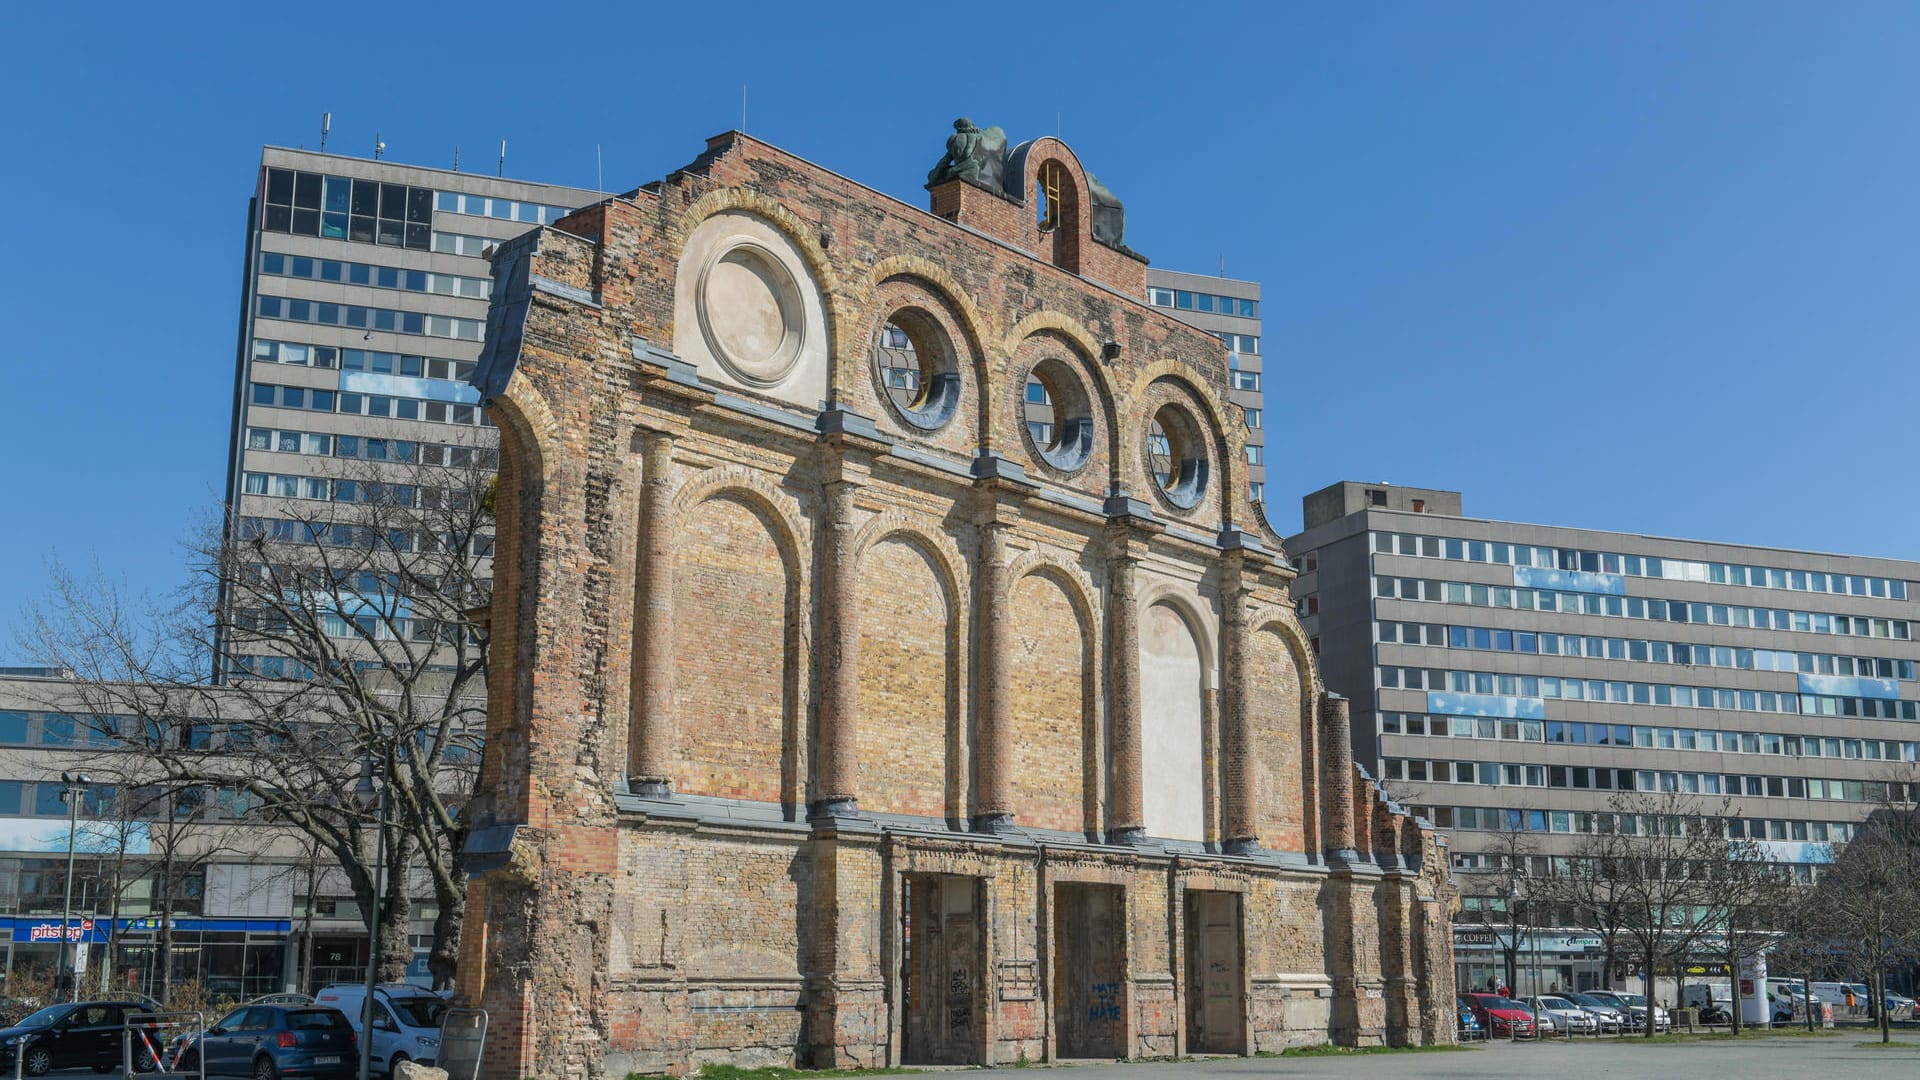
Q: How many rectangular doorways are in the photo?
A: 3